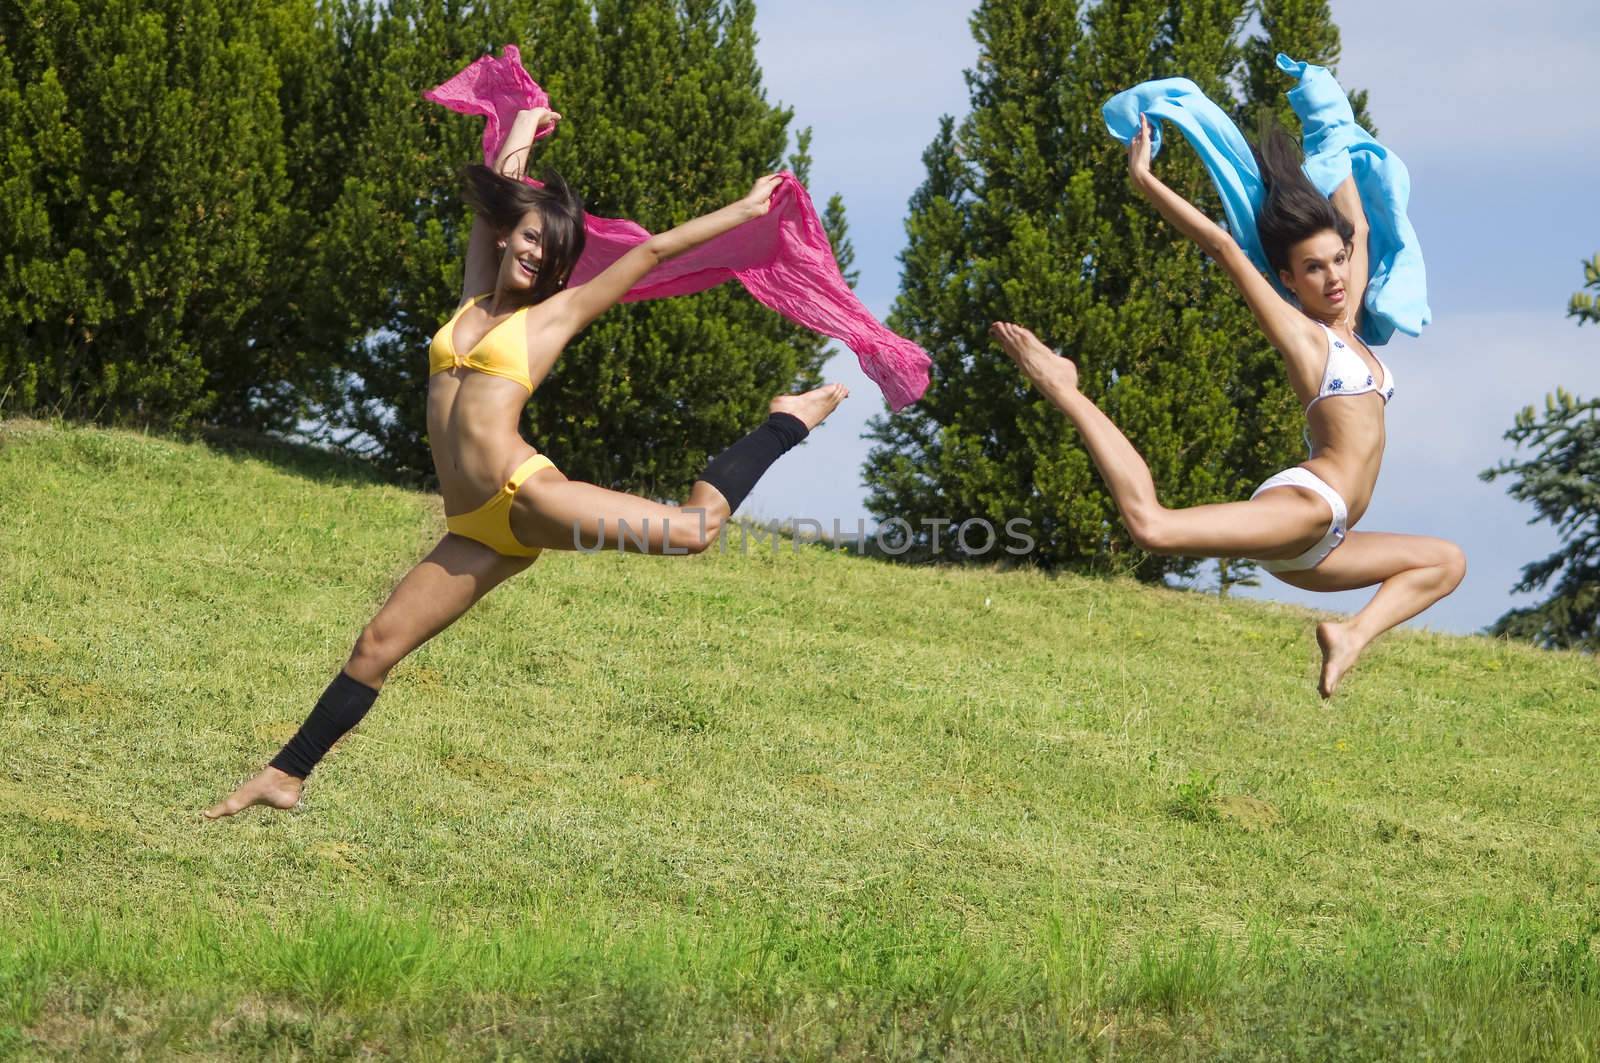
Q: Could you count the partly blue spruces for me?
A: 1